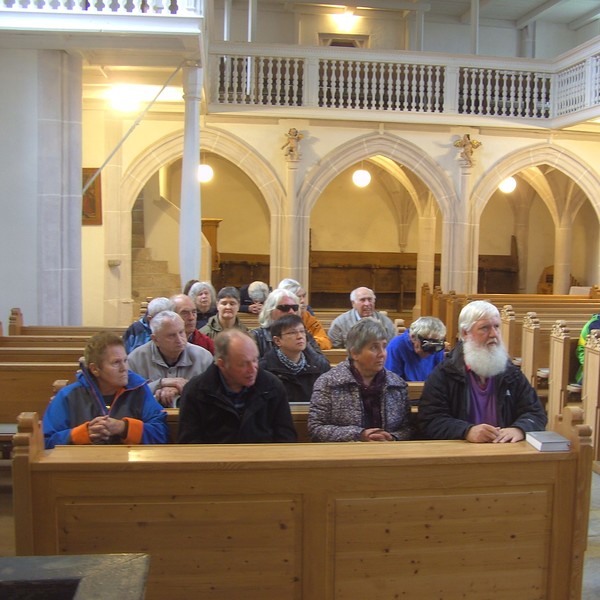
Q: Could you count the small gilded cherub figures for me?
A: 2